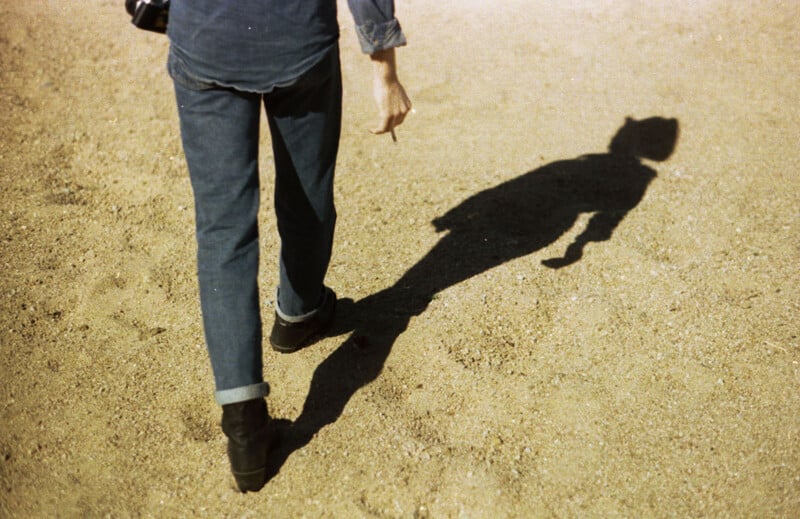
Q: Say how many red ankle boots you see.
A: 0